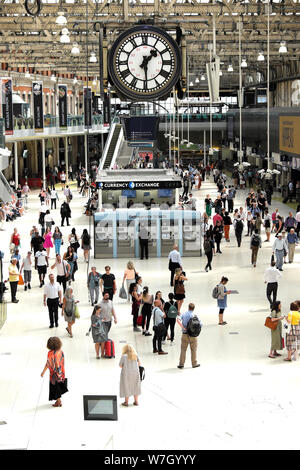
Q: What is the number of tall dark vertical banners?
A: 5